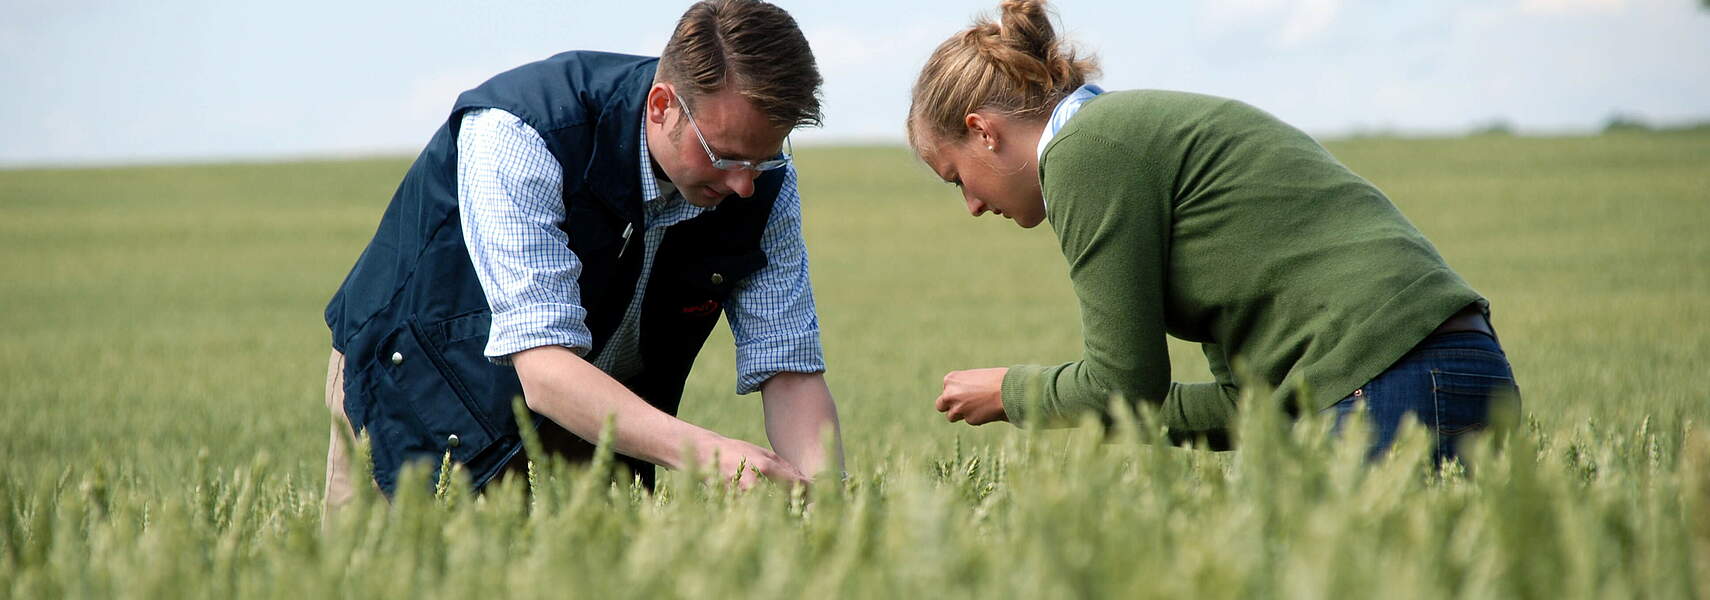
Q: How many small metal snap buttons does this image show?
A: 3